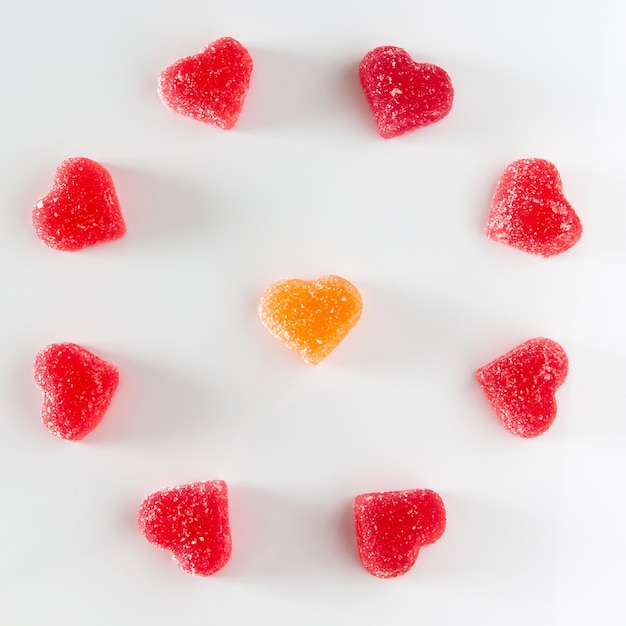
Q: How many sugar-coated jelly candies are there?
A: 9